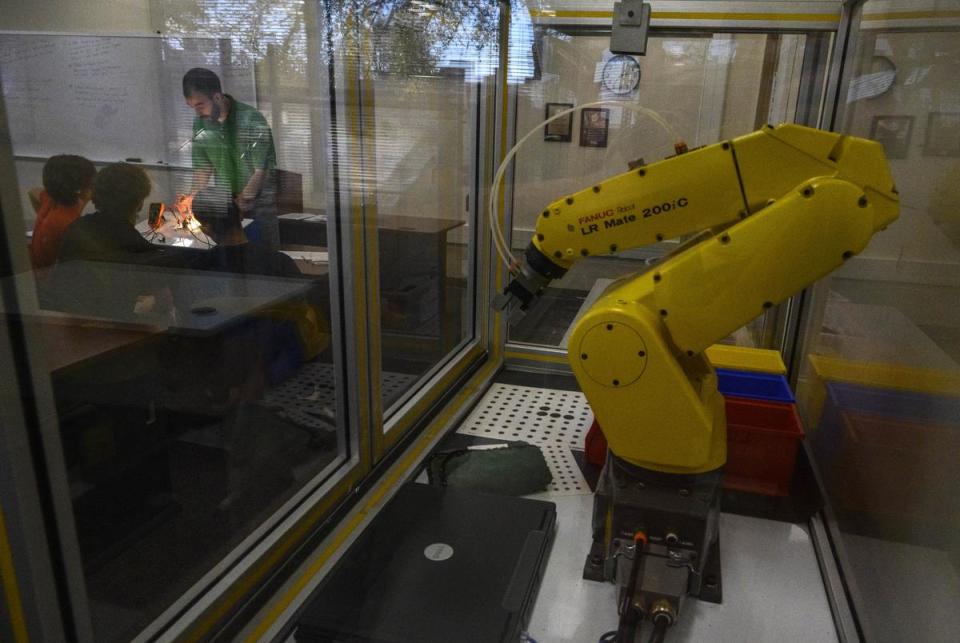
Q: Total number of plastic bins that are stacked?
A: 3